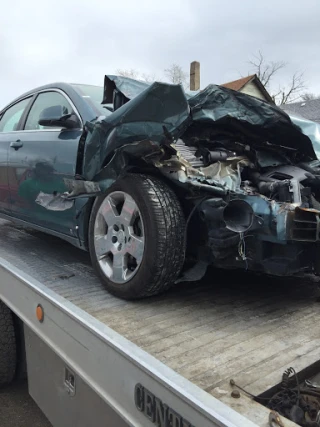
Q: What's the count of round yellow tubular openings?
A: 0